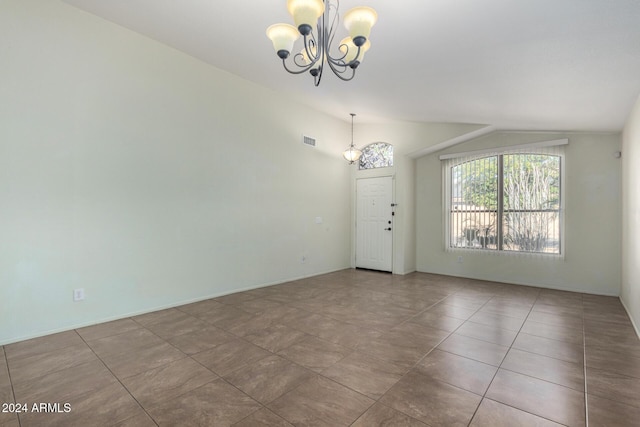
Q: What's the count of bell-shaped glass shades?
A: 5